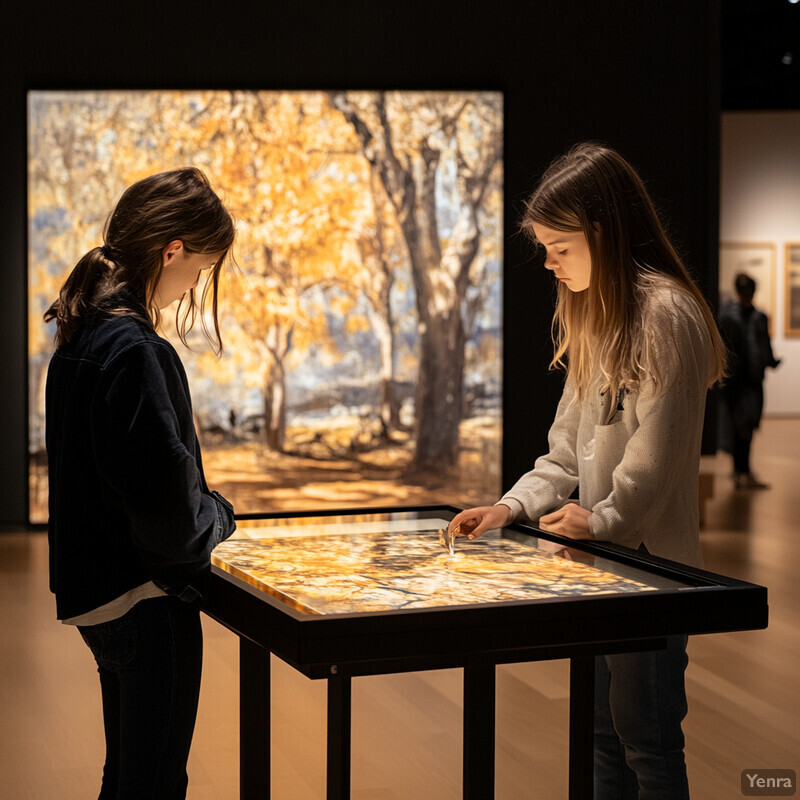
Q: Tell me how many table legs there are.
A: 4